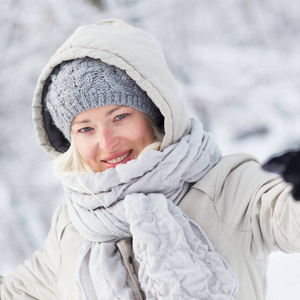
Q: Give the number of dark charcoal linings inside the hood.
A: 1